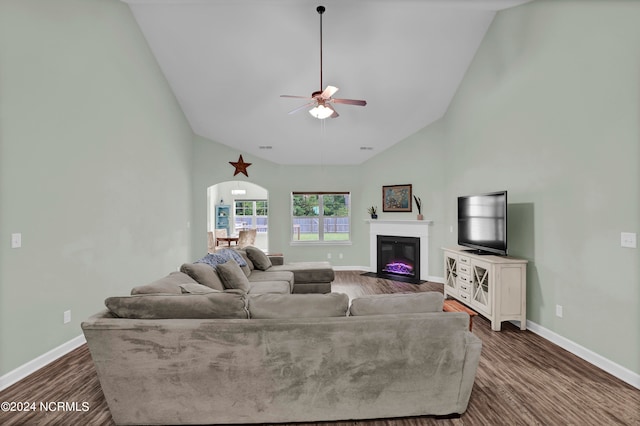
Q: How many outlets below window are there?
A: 2